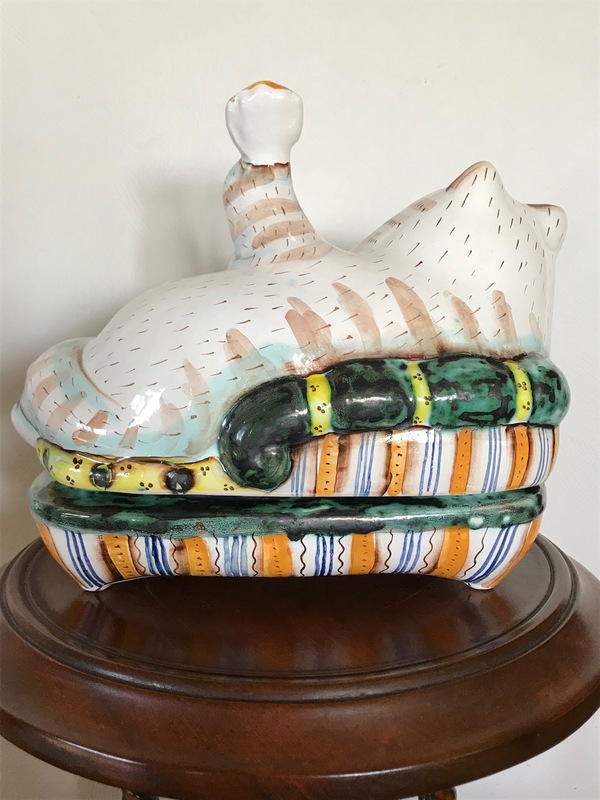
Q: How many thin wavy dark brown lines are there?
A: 9